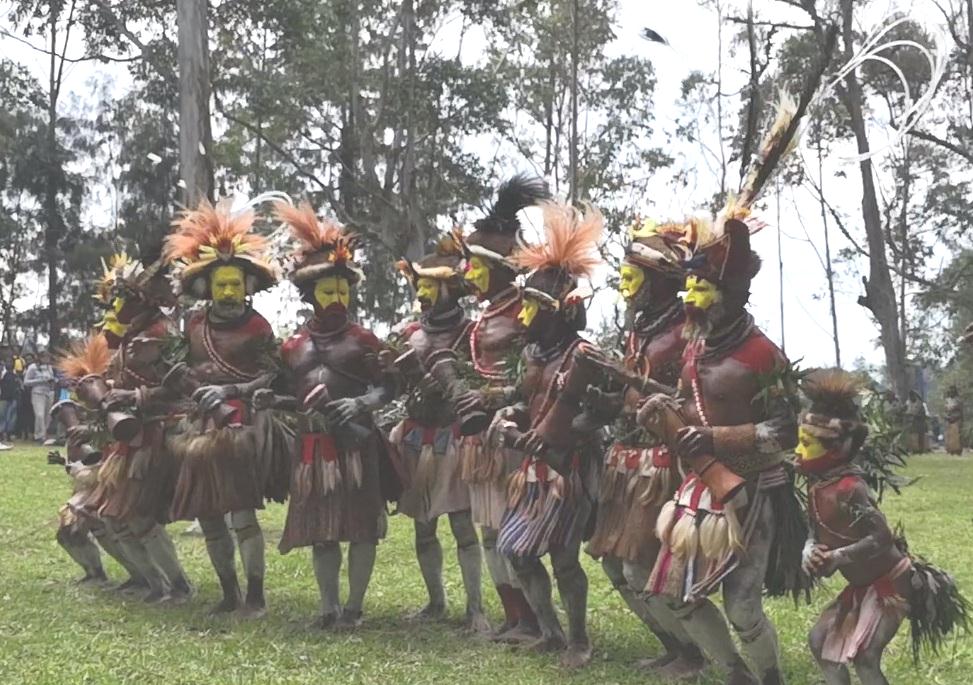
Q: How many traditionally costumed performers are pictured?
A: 10